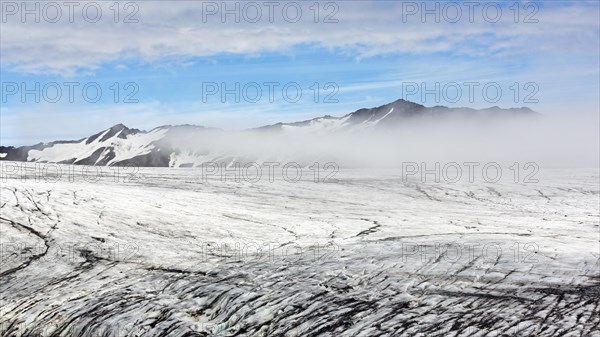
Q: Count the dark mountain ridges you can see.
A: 2